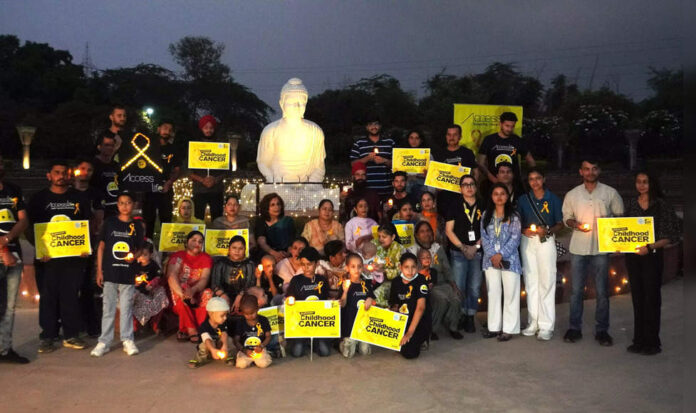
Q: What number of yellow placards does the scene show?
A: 11